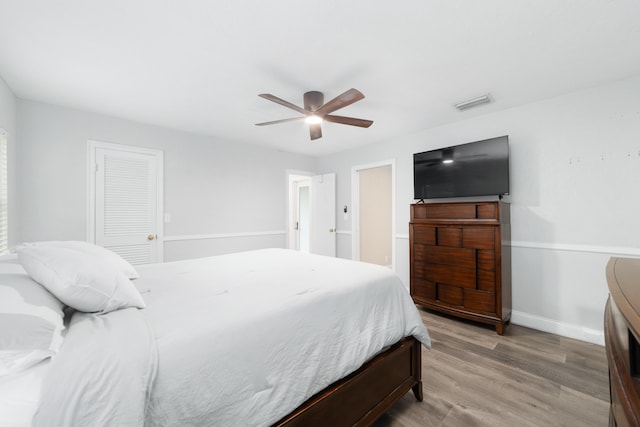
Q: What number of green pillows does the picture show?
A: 0